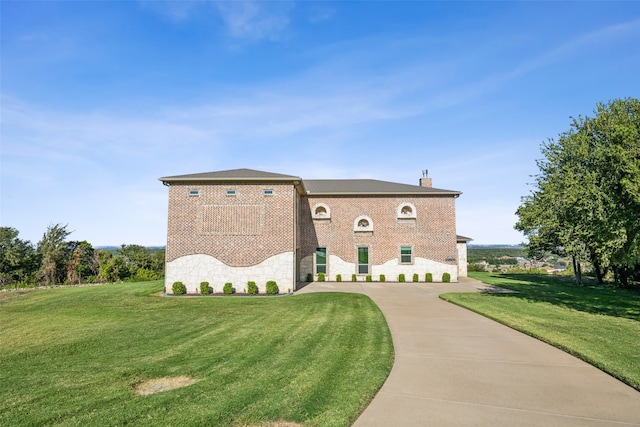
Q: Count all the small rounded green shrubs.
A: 15